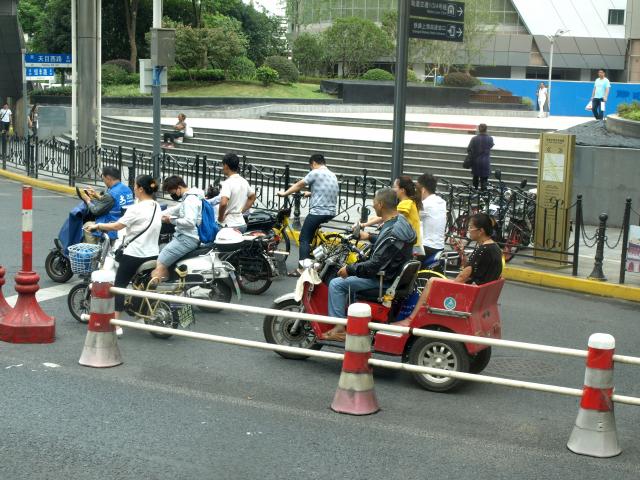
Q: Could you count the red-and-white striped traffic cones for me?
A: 3